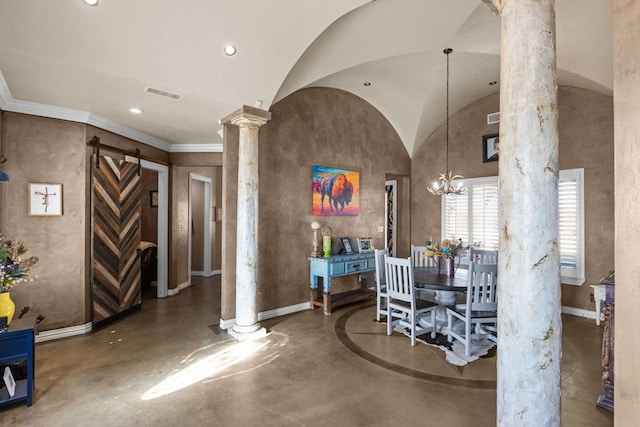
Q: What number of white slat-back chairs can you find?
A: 5